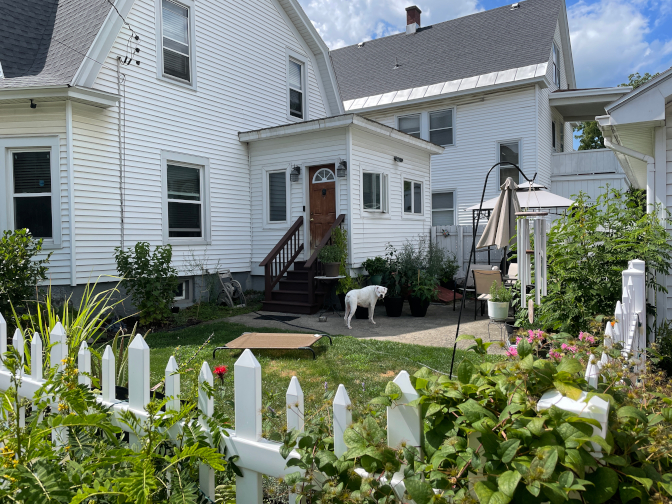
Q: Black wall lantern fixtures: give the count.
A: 2